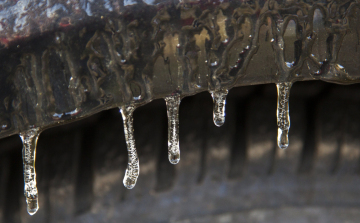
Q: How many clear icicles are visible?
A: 5